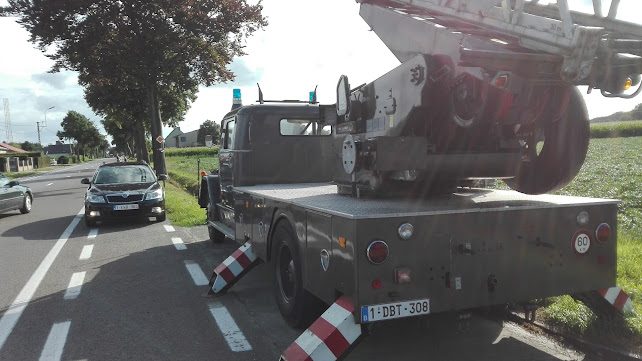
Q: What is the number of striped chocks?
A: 3